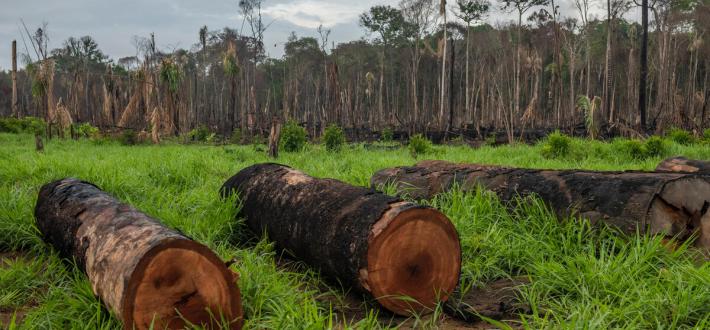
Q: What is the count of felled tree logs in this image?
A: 4